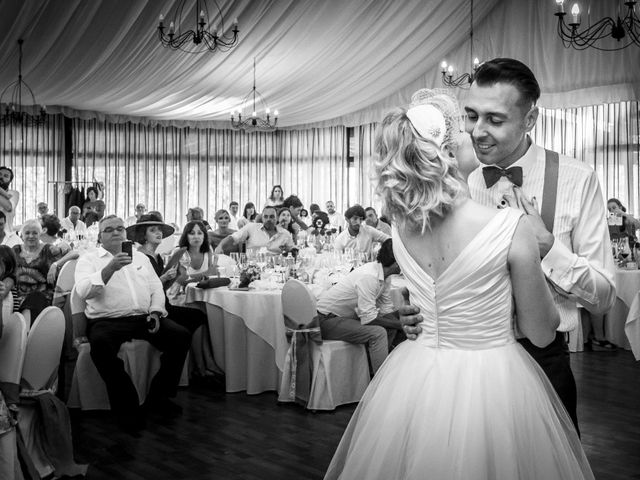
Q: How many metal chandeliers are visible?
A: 5